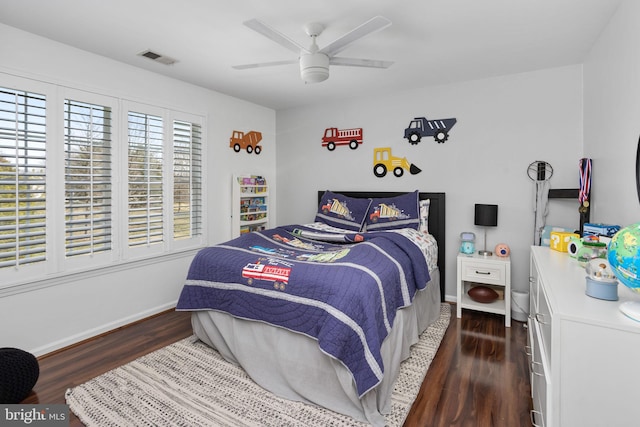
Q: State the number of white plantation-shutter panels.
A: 4